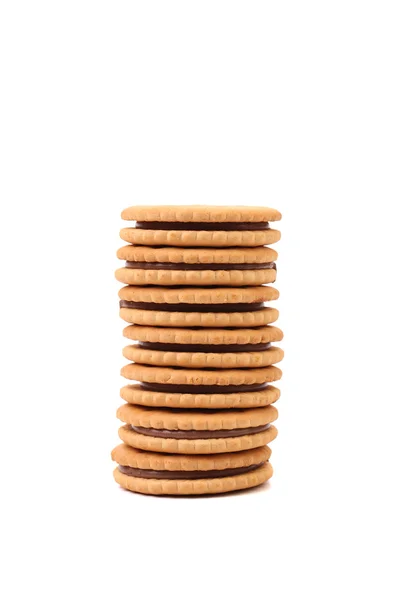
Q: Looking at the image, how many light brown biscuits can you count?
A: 14